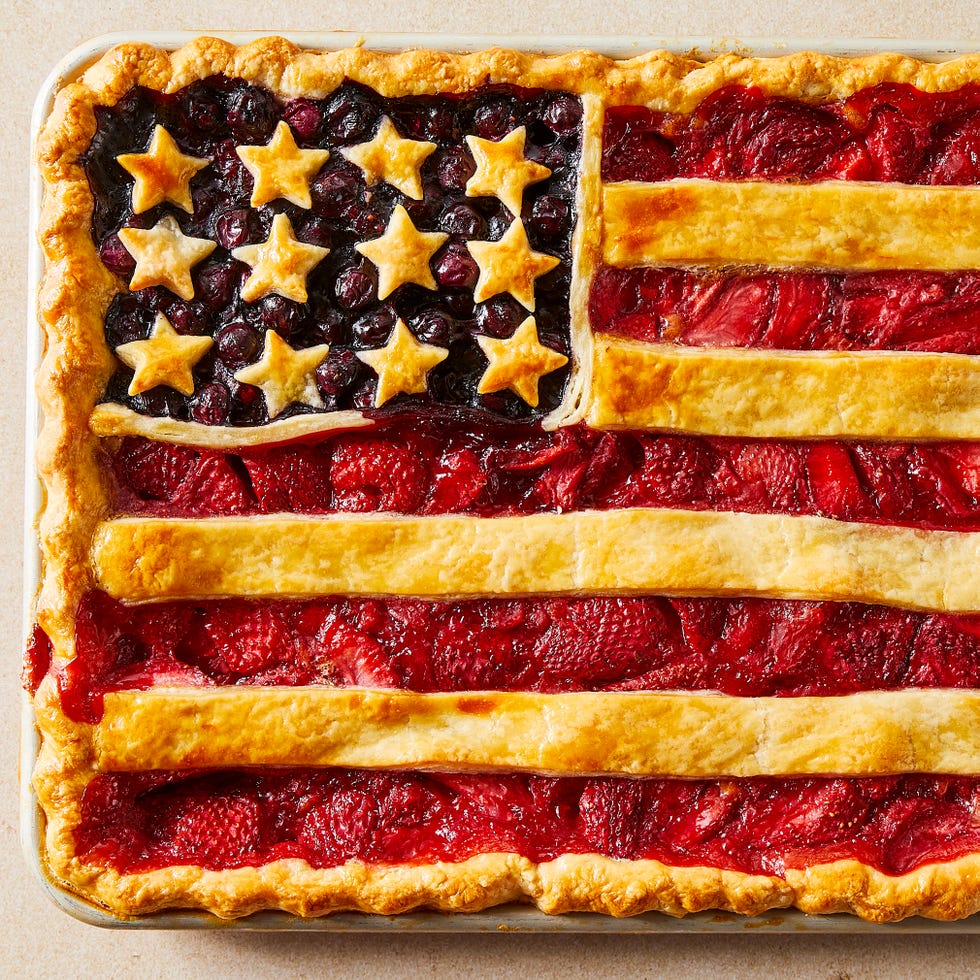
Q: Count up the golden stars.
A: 12